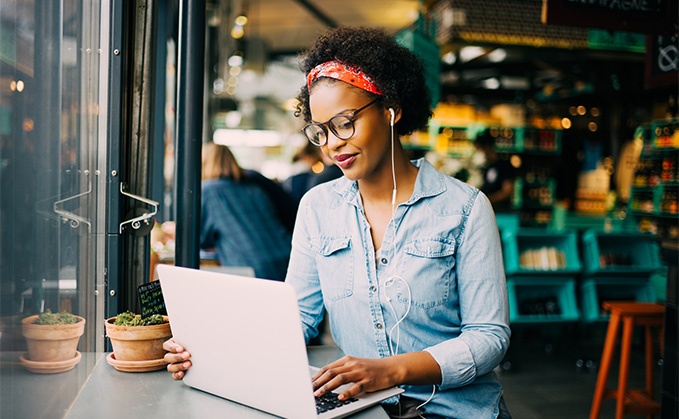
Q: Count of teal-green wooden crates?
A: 4